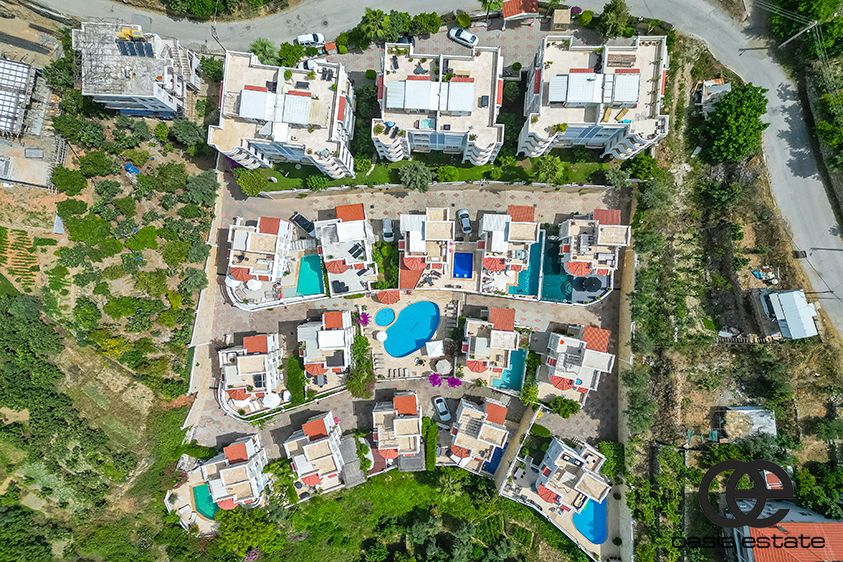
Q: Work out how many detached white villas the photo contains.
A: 14